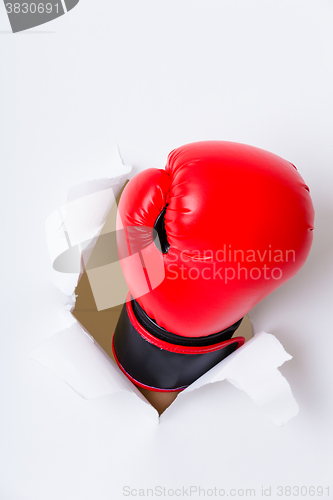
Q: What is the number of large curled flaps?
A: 3